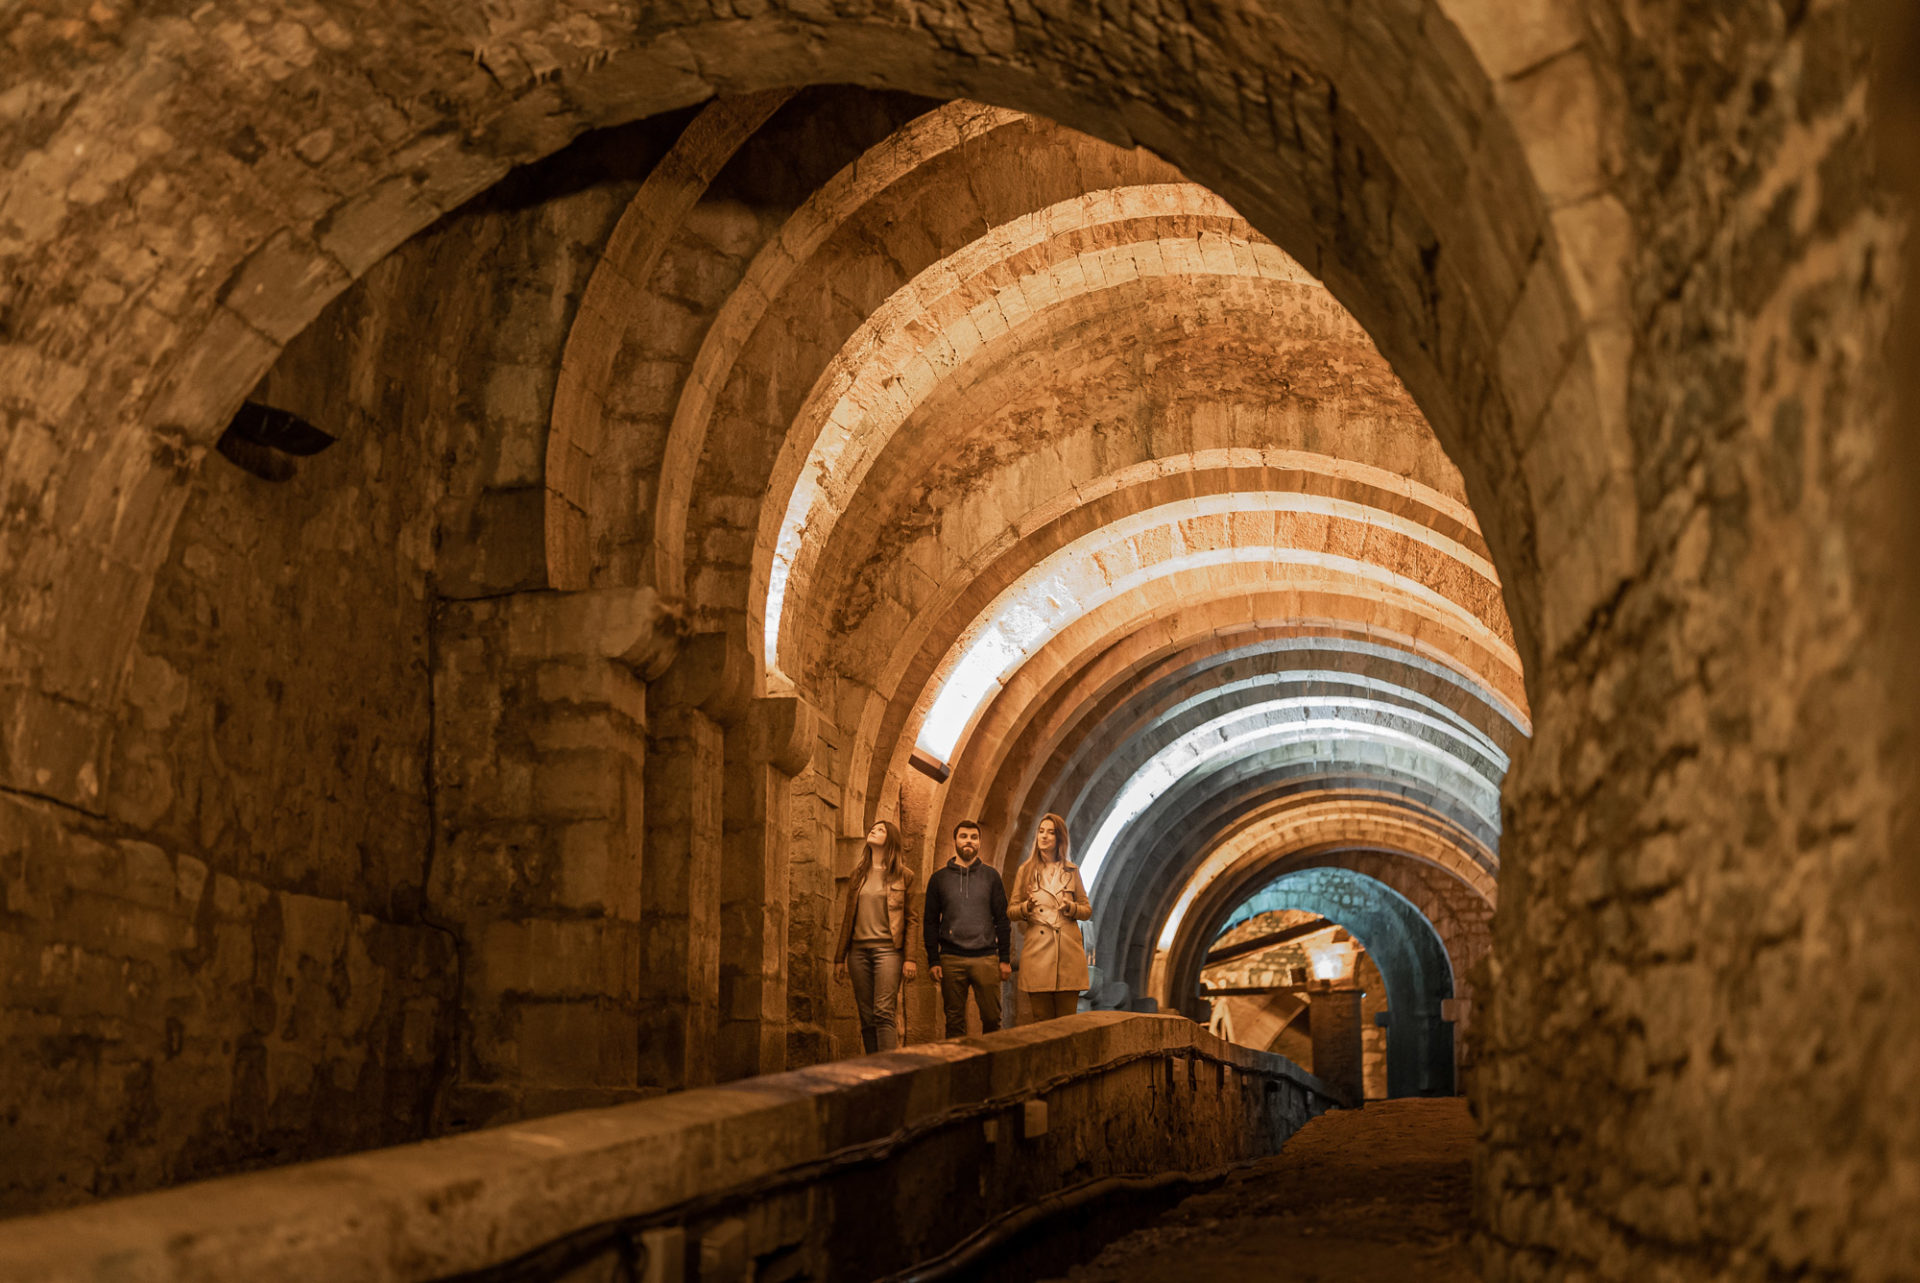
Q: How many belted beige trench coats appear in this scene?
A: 1